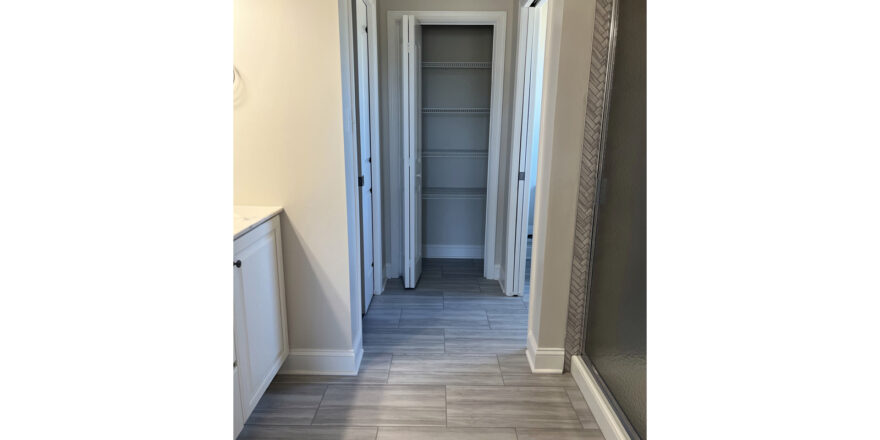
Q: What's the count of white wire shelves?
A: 4